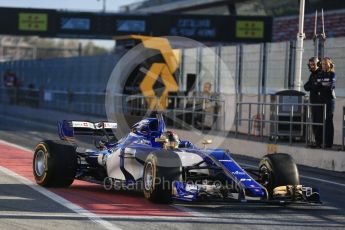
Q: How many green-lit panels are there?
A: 2